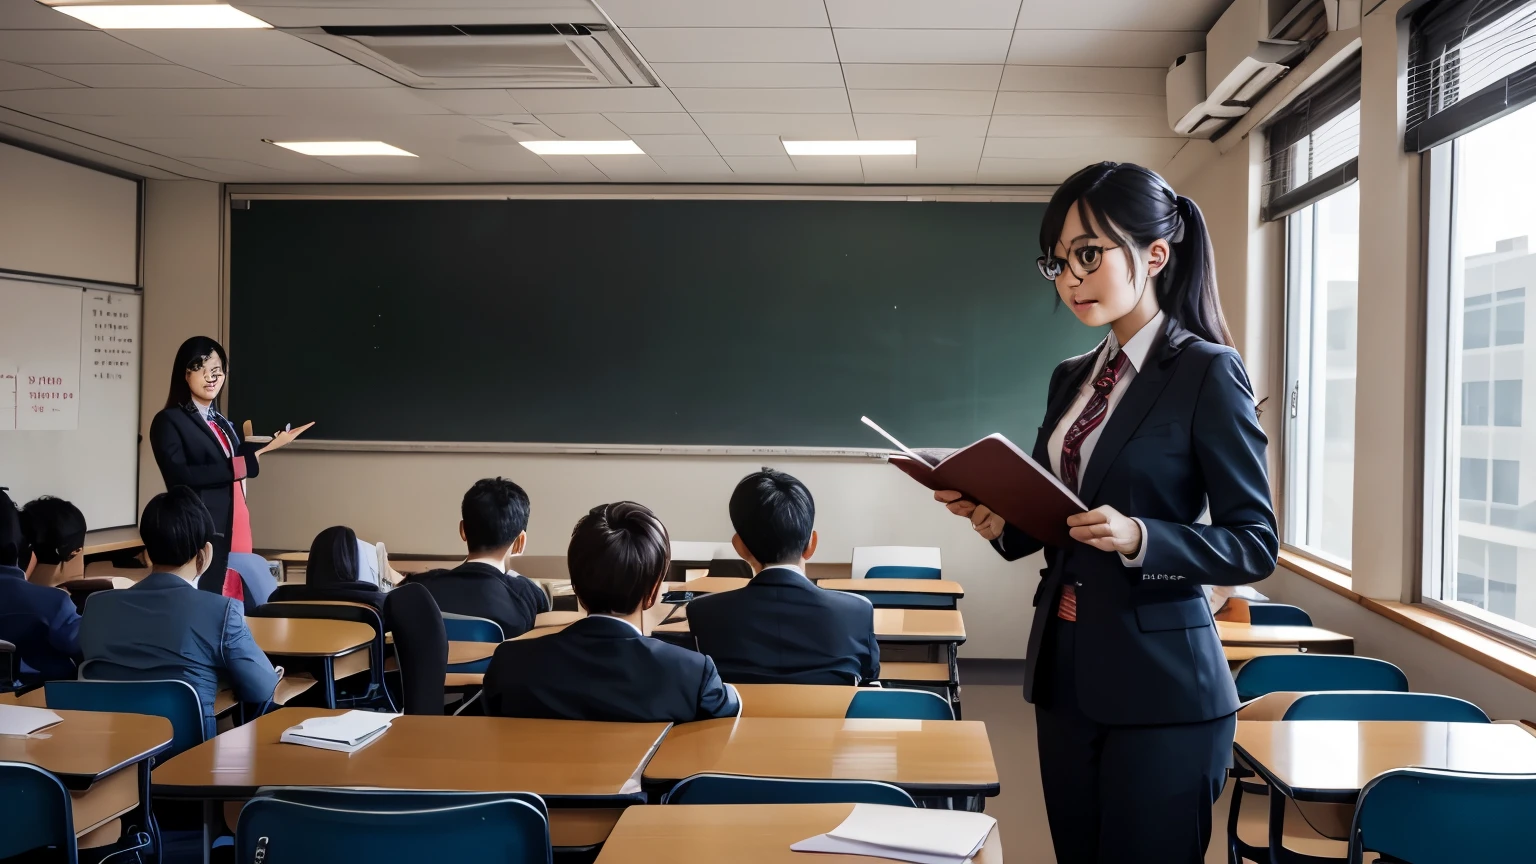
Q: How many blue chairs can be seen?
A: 11